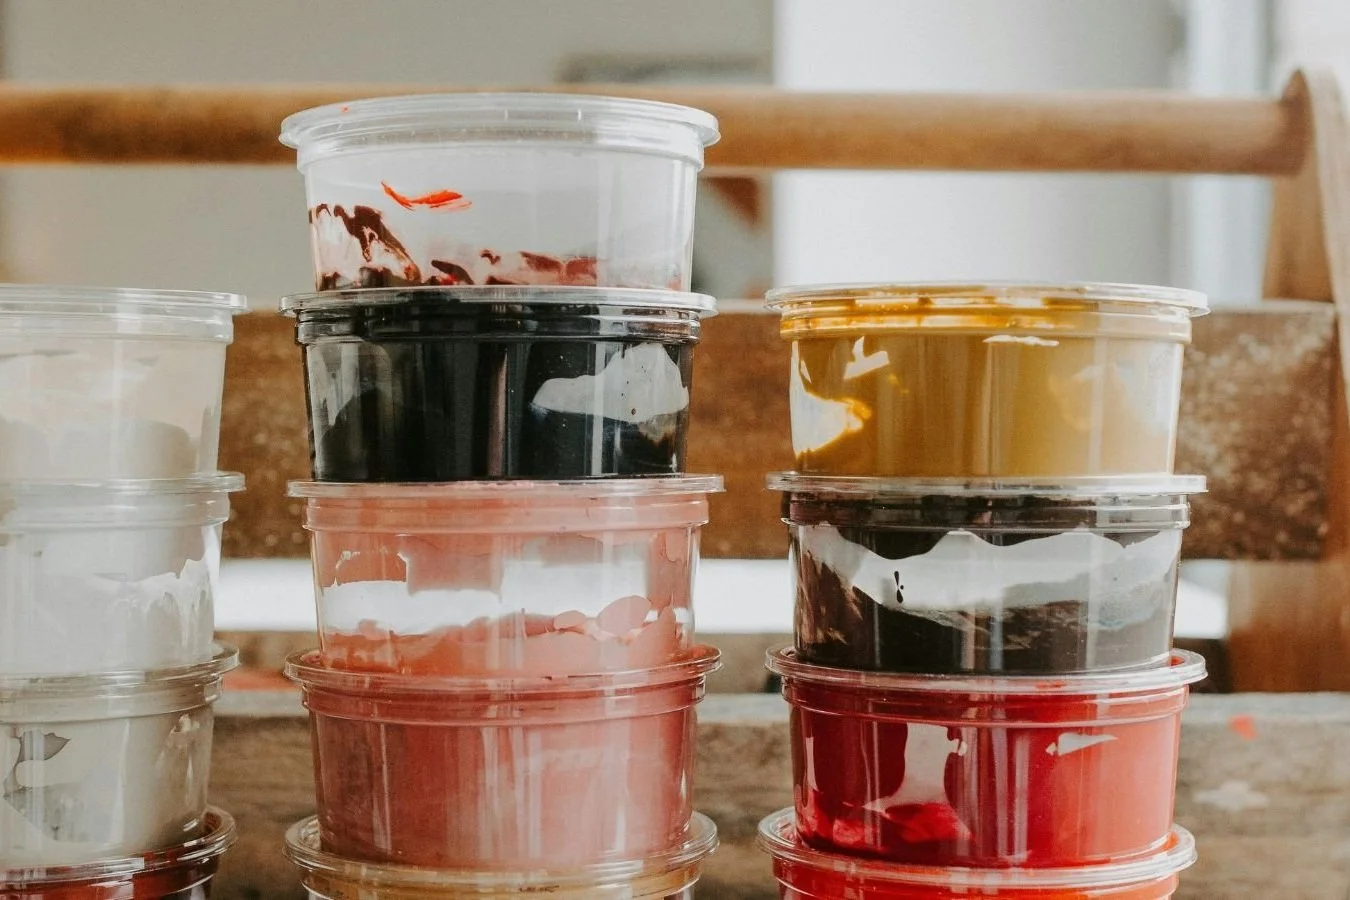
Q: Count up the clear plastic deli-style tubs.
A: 13